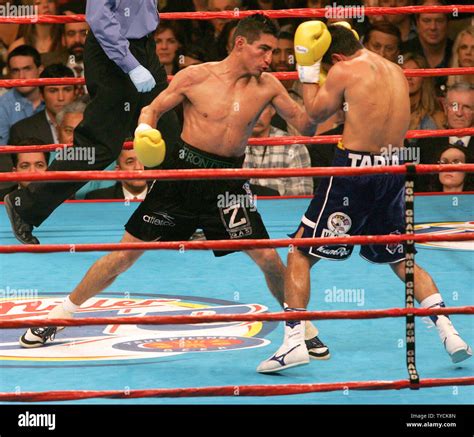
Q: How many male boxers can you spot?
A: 2